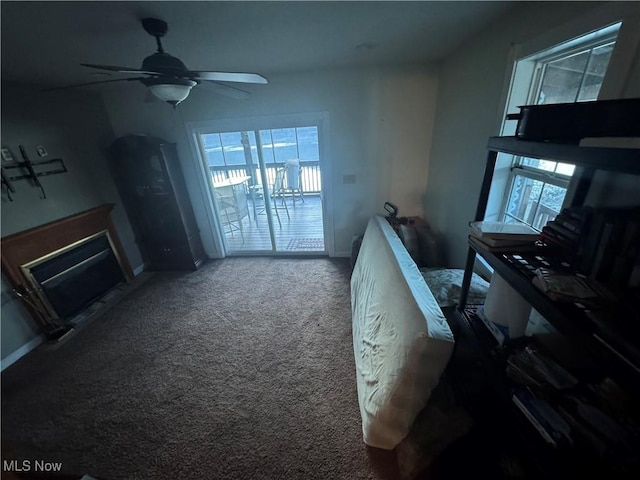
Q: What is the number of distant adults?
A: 0